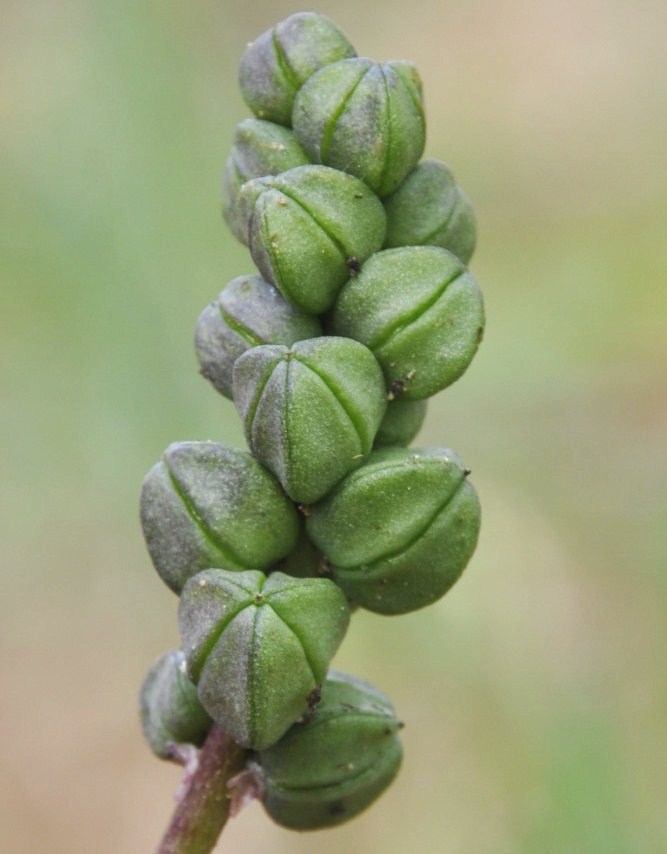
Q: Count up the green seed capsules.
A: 14